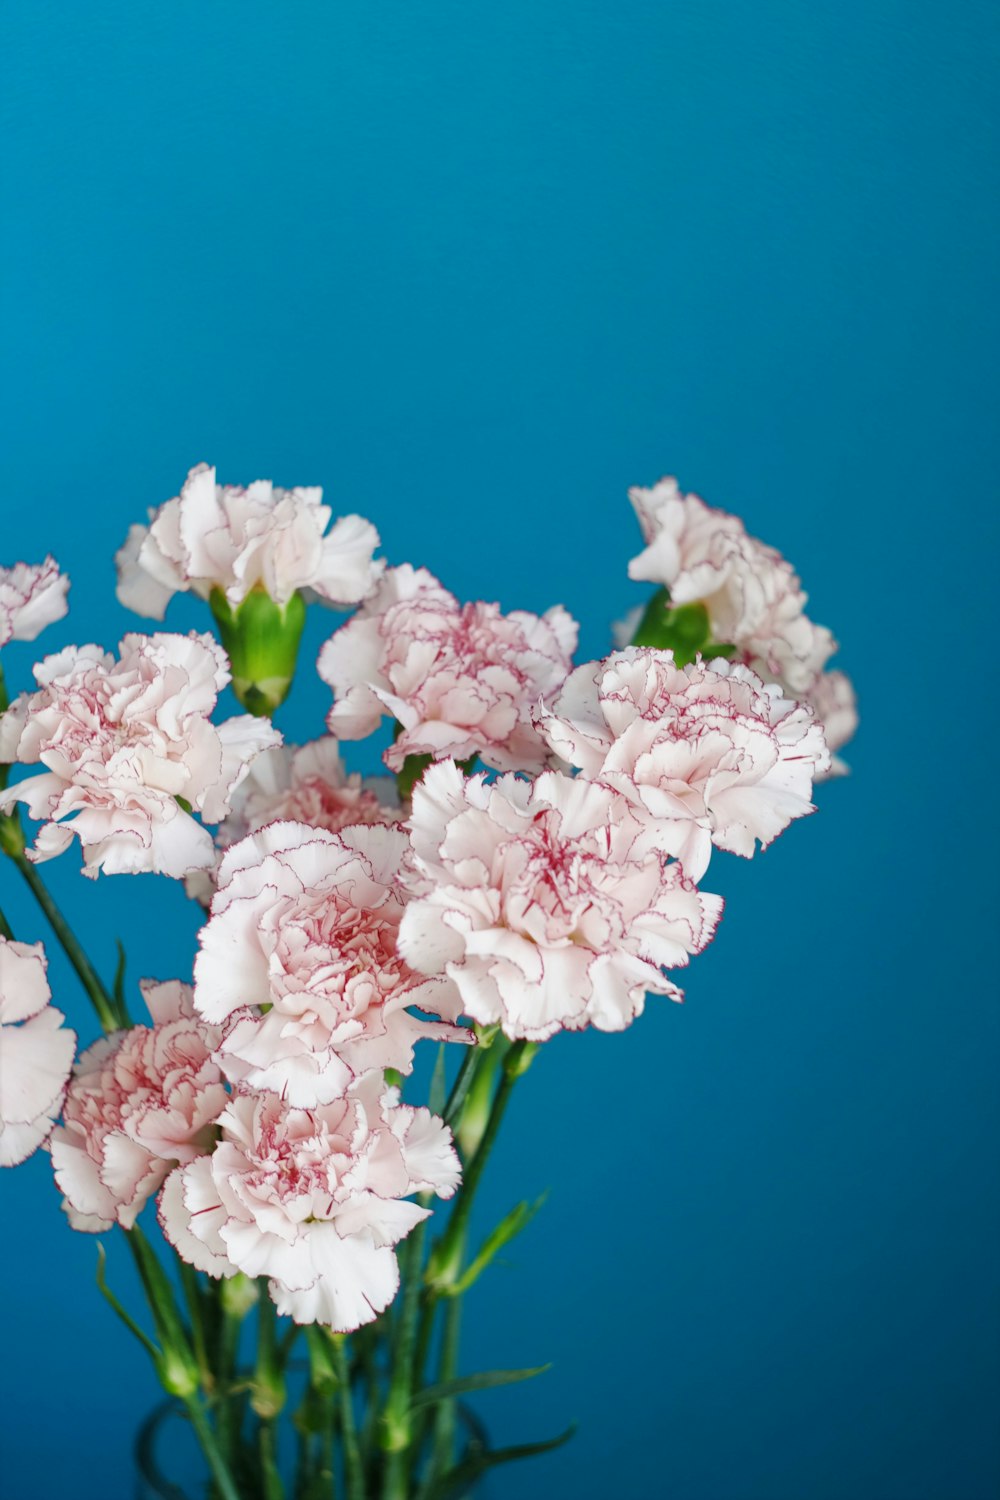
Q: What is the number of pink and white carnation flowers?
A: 12